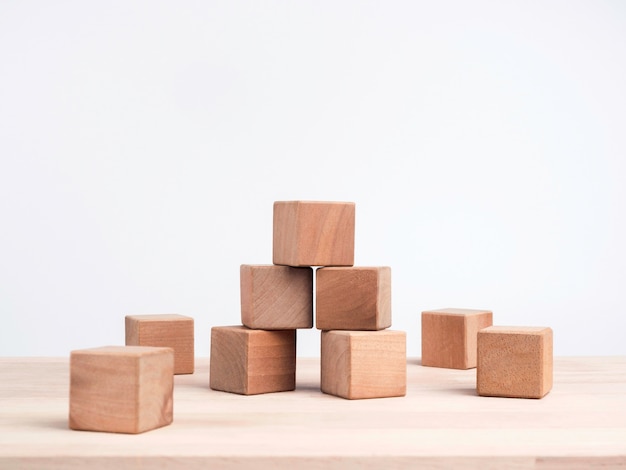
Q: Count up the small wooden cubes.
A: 9